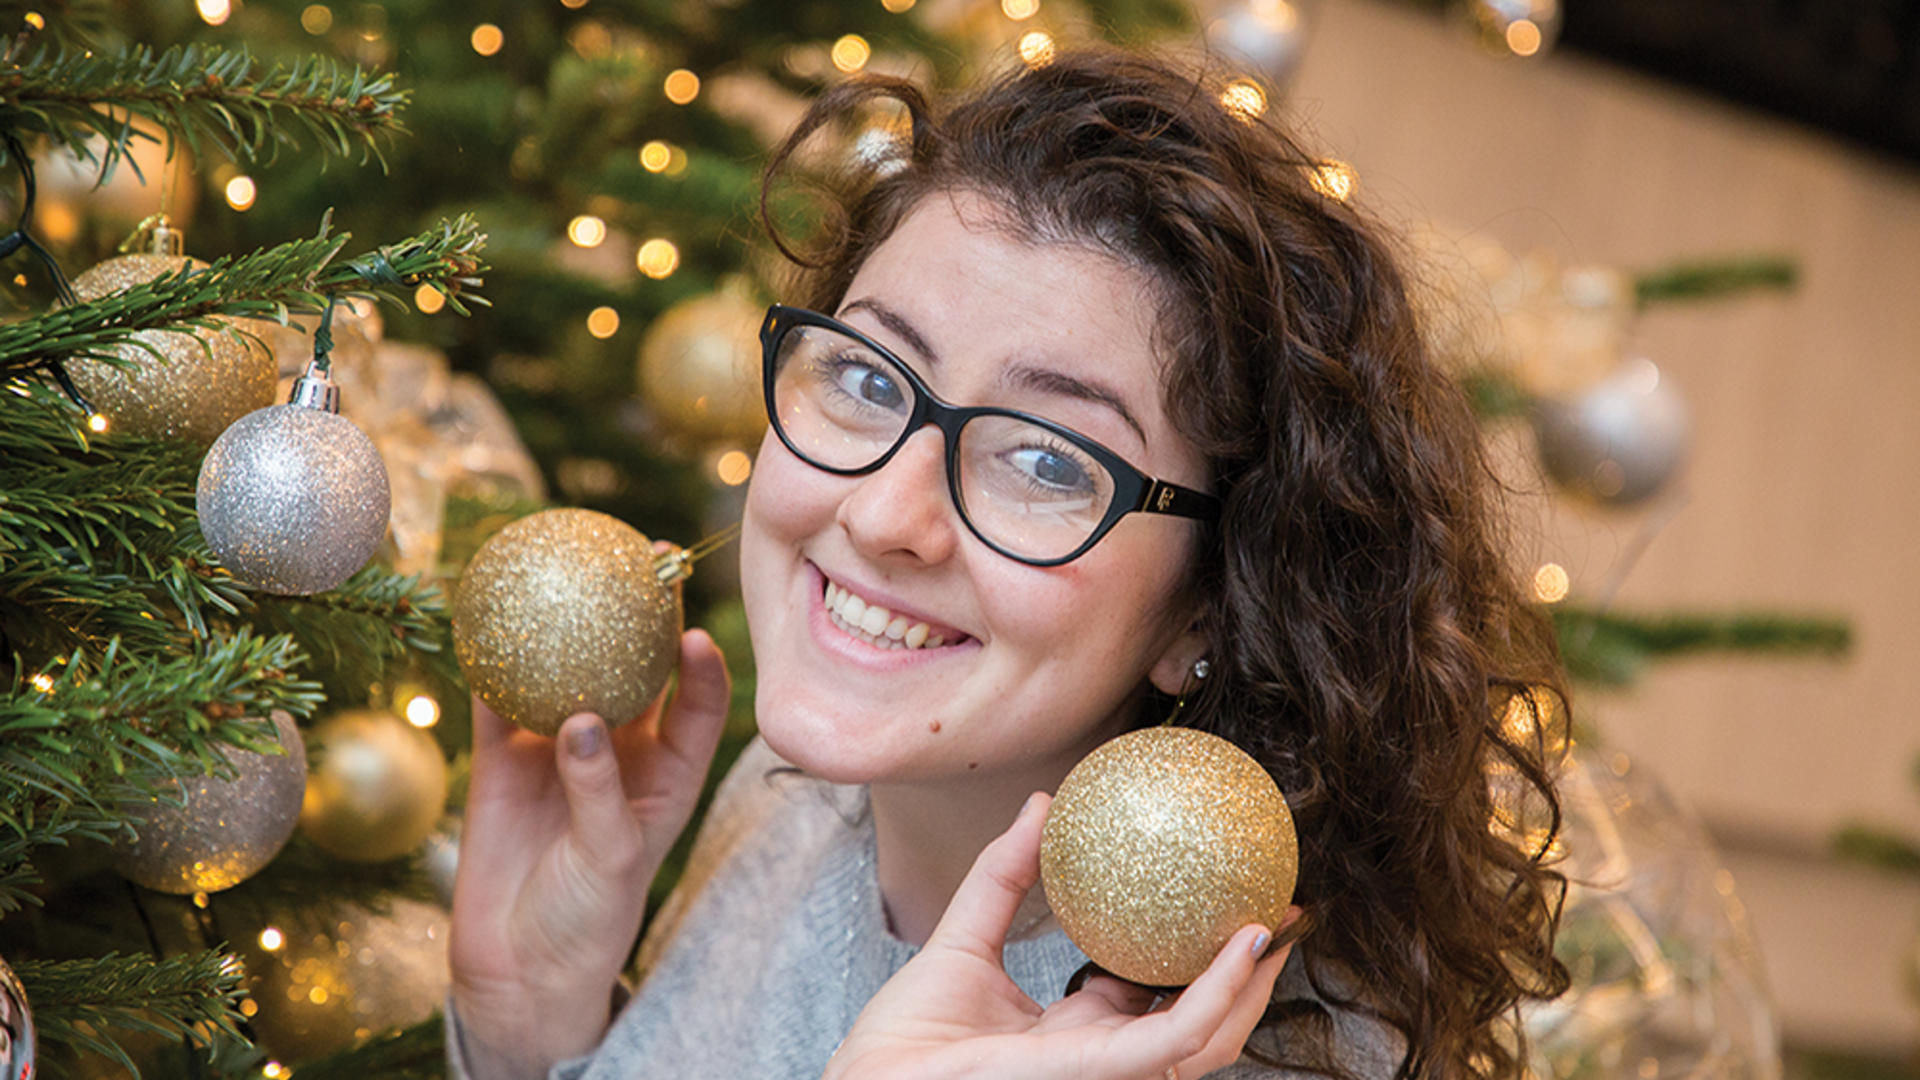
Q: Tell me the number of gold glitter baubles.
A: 3